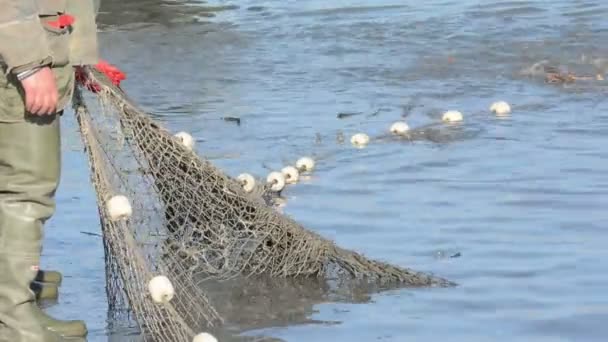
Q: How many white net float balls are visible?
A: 12